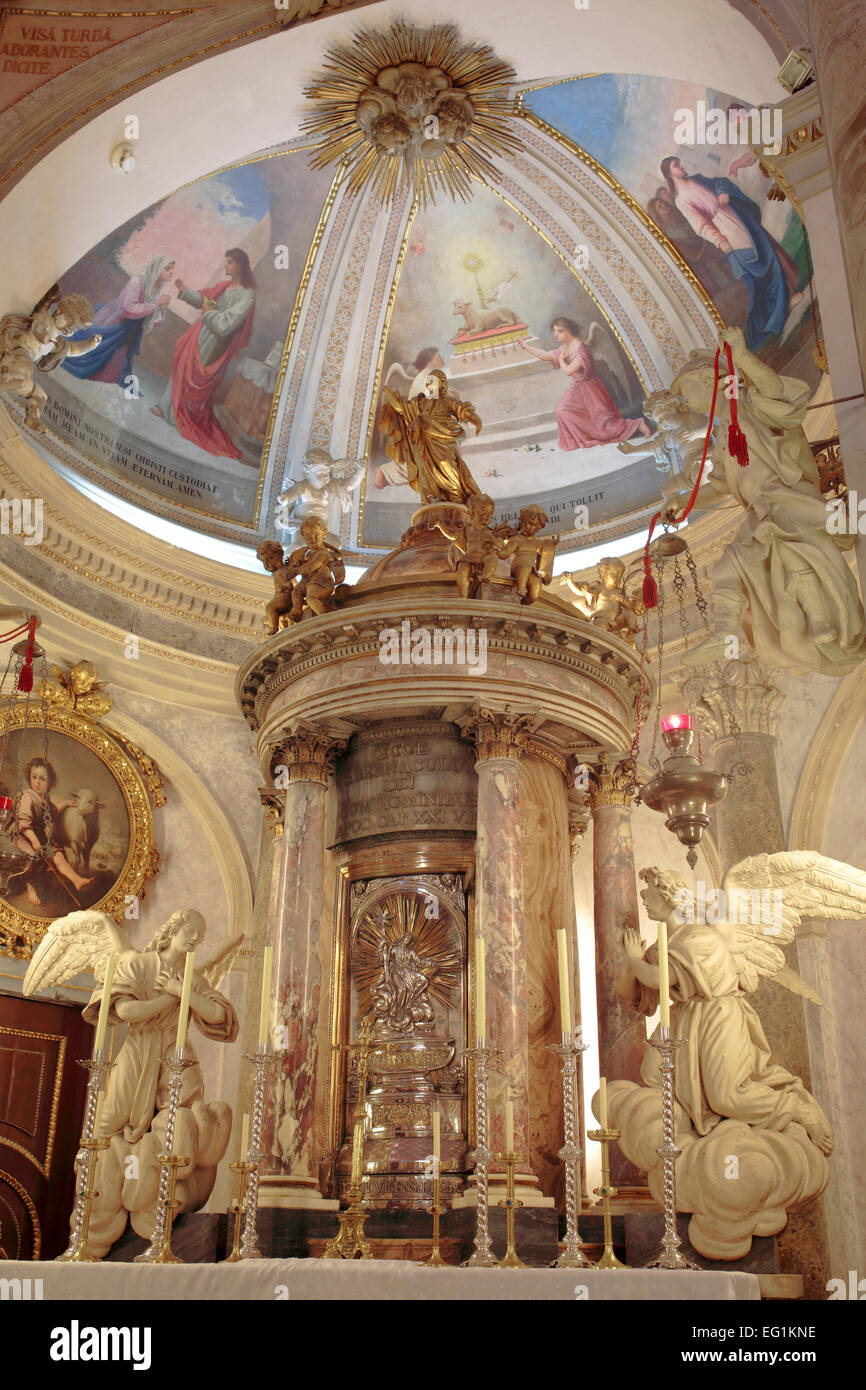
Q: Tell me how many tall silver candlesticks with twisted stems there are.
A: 6